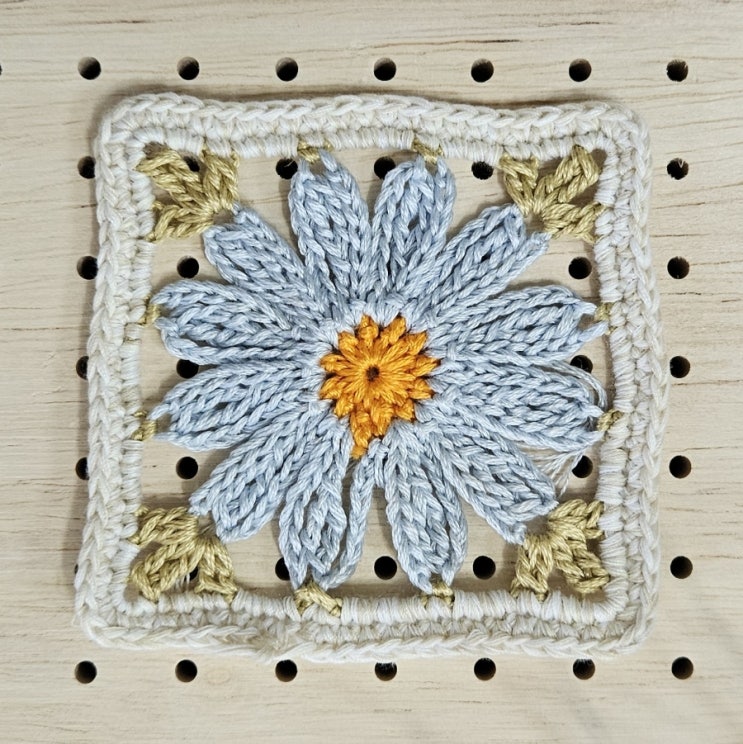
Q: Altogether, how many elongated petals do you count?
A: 12